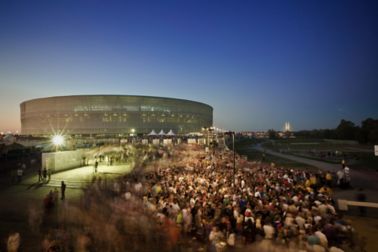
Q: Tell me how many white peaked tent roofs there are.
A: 3